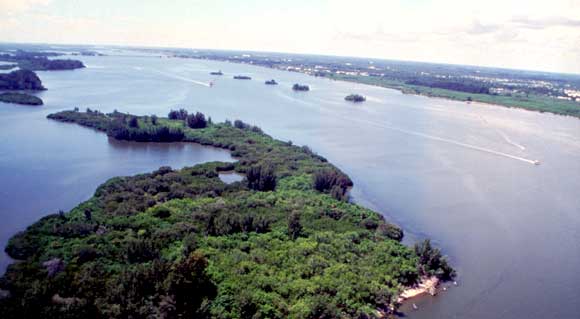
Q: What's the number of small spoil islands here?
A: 5